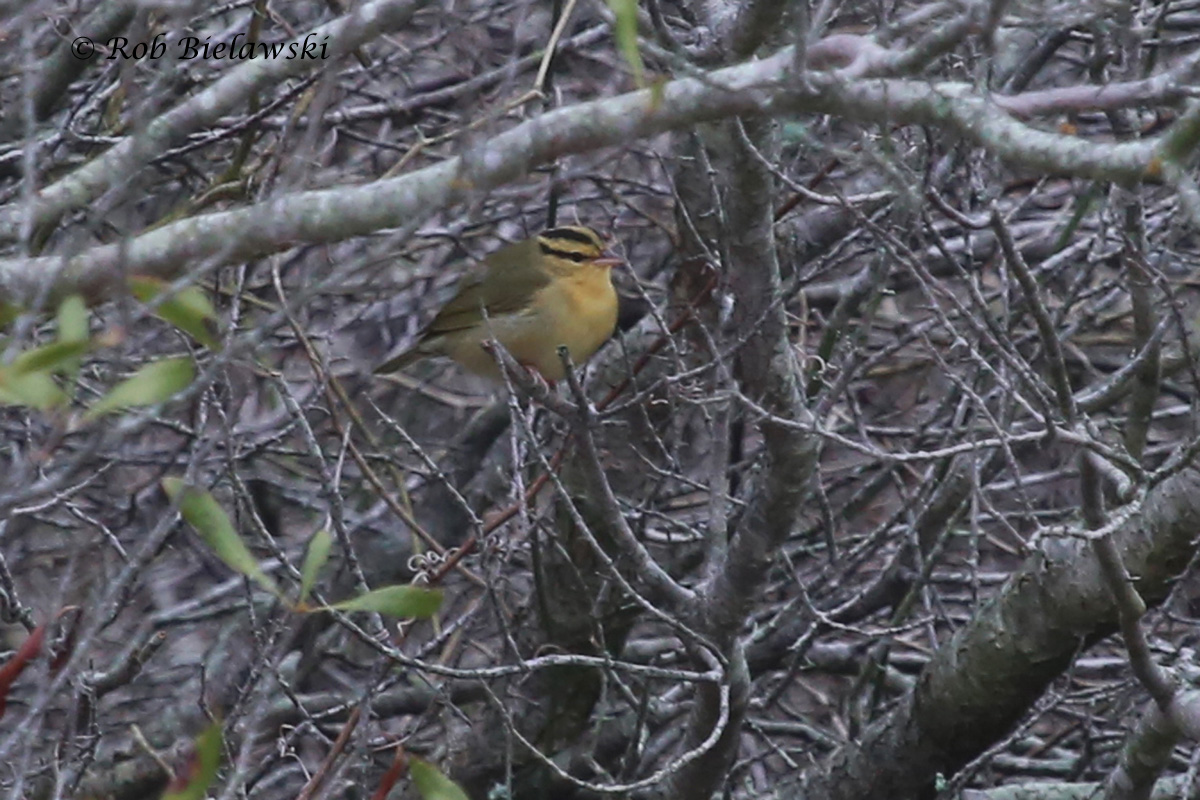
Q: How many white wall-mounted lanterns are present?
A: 0